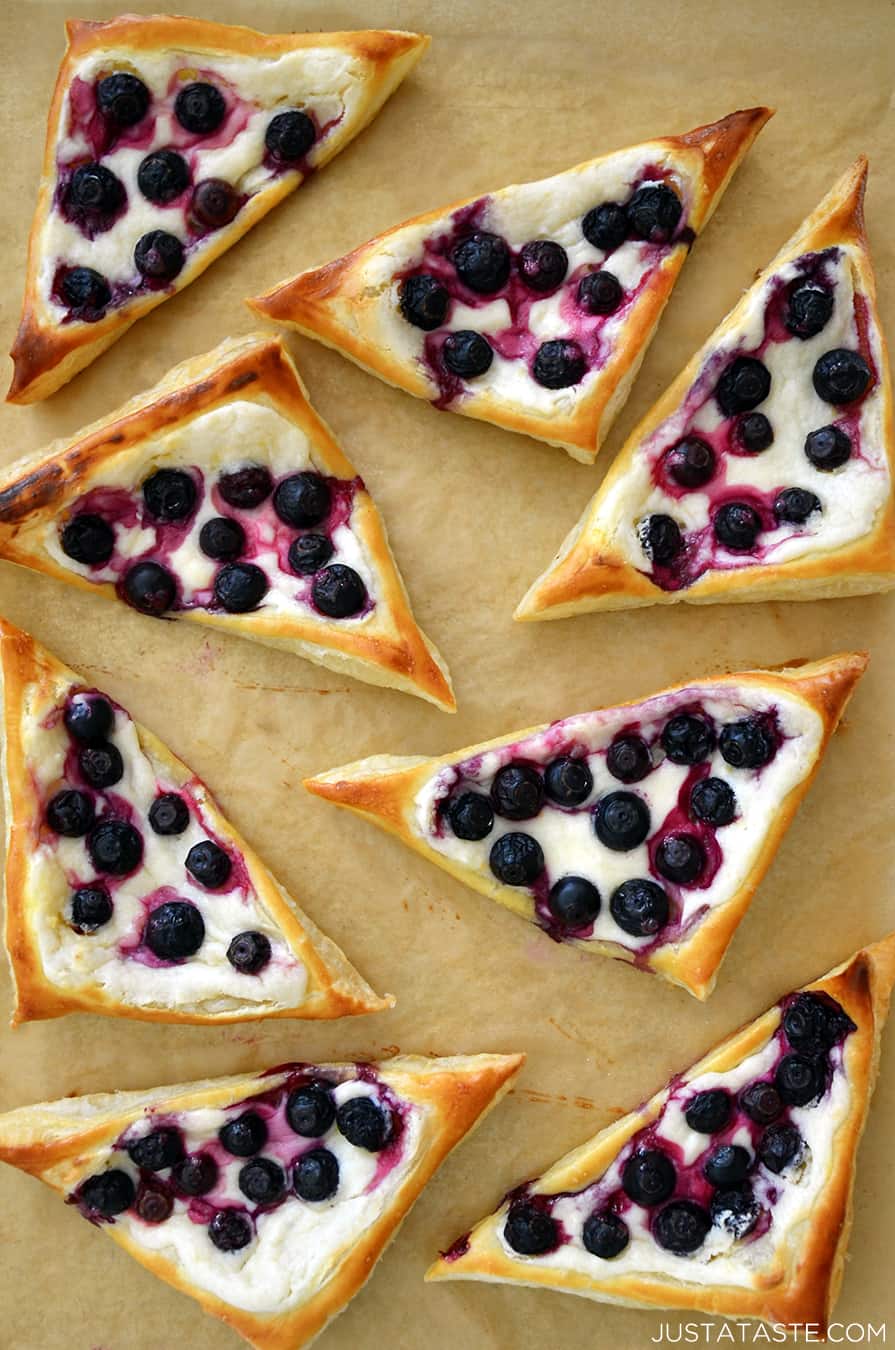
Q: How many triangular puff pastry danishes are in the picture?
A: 8